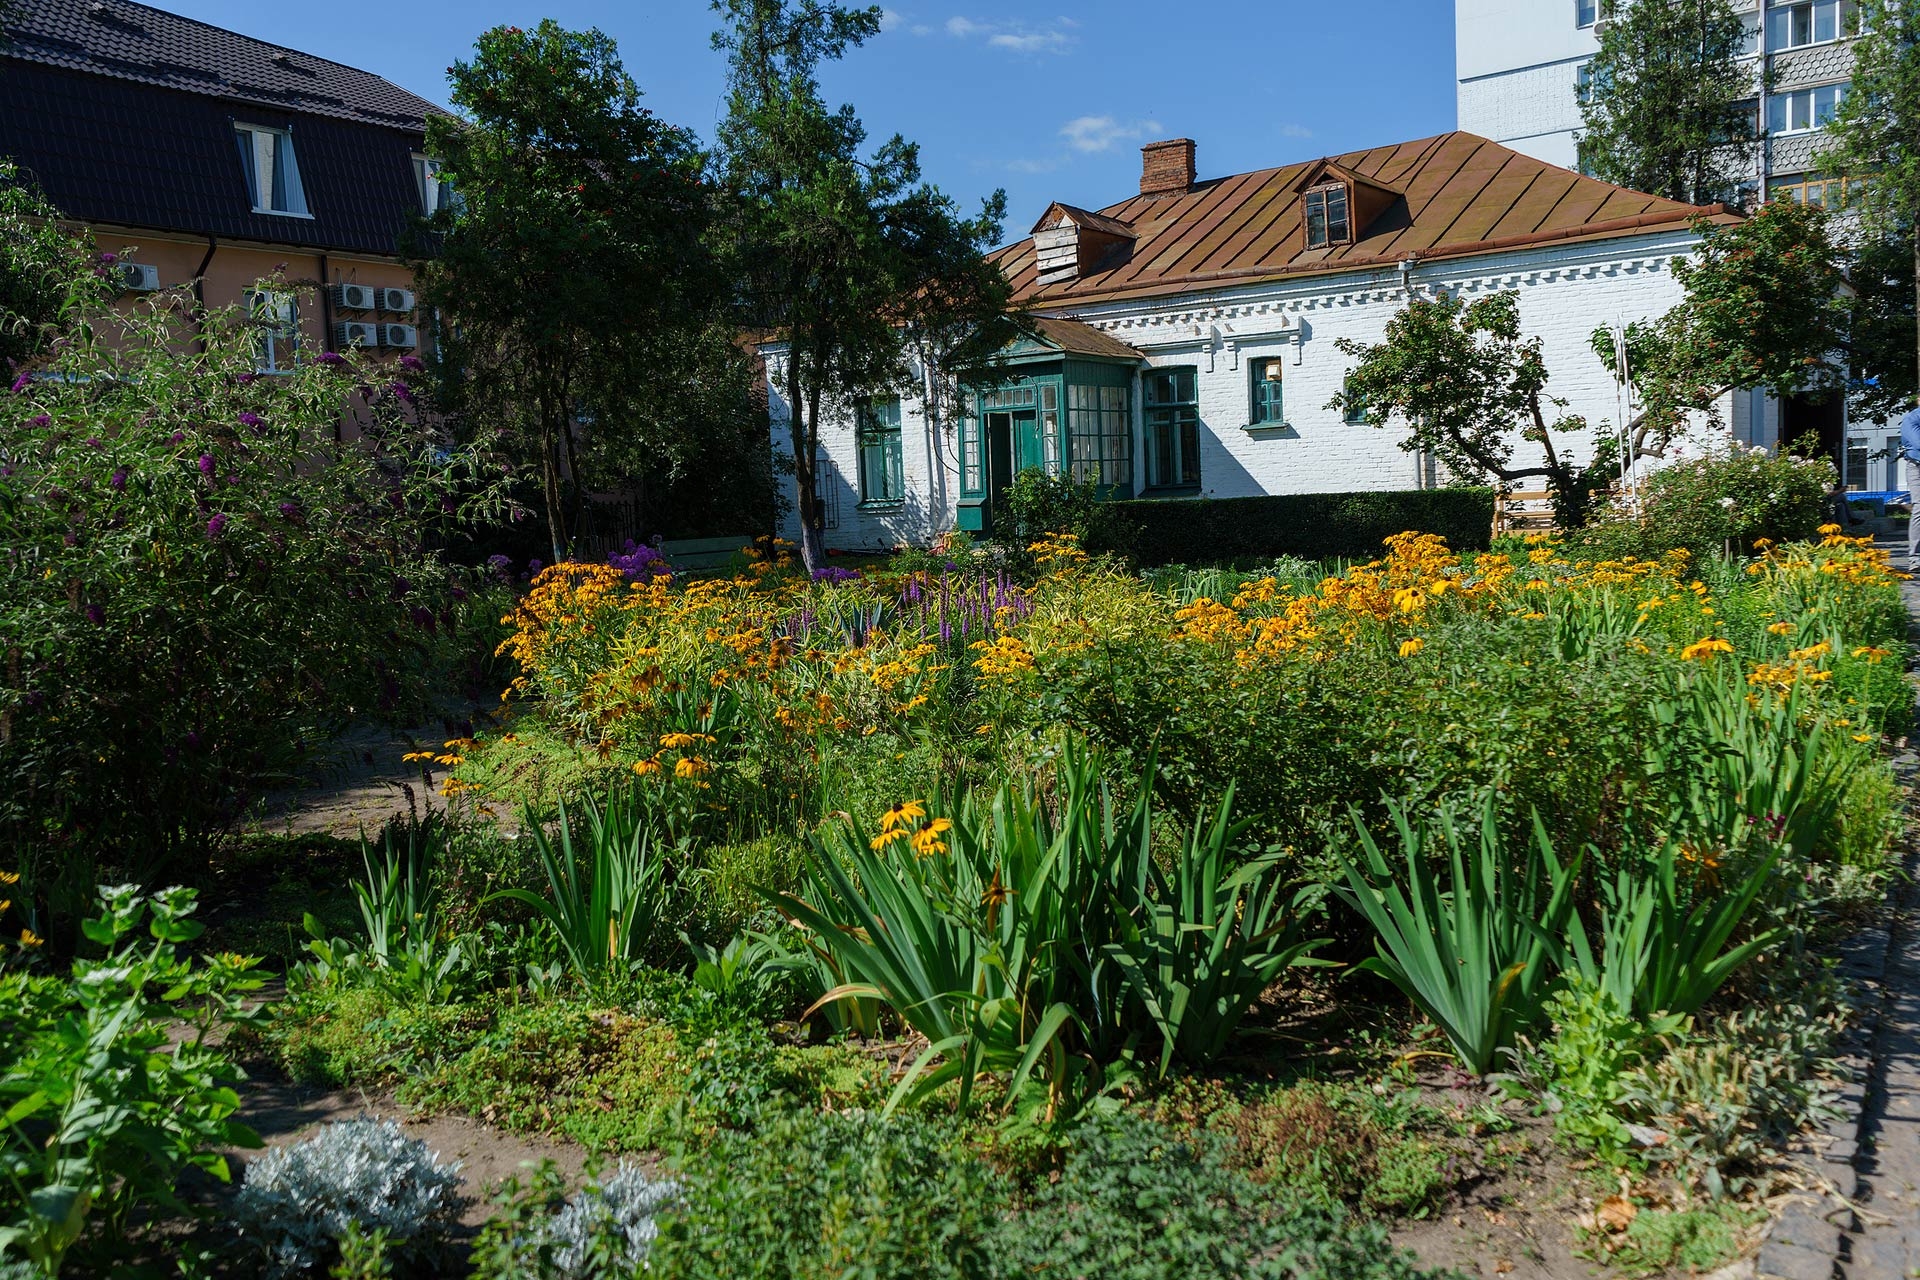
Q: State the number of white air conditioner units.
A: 5